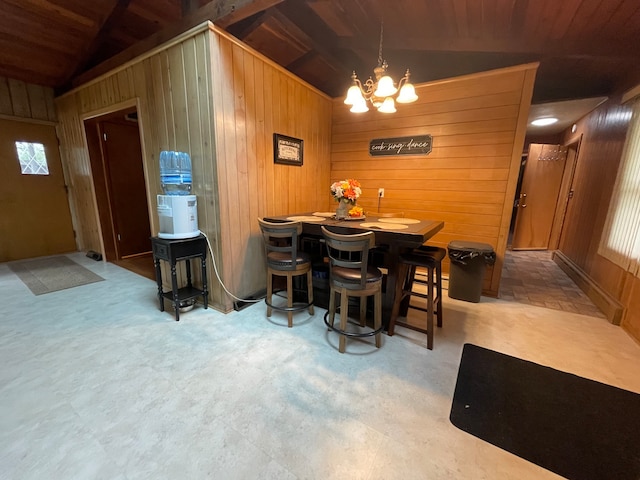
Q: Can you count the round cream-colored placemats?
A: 4